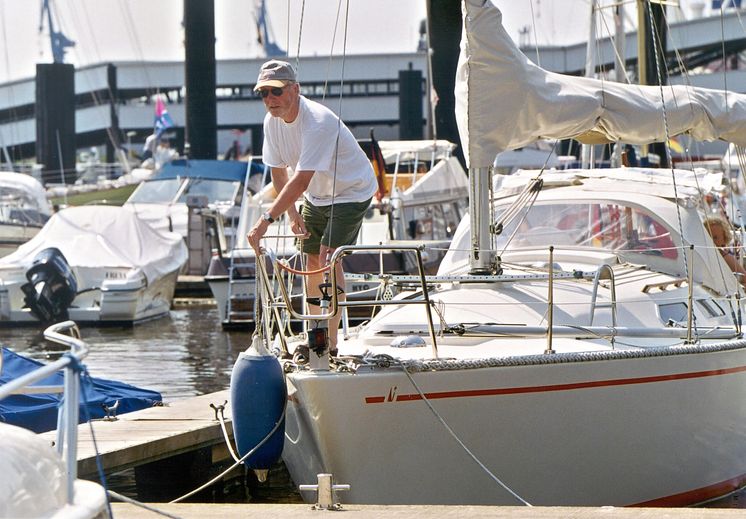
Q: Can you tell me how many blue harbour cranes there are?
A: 2